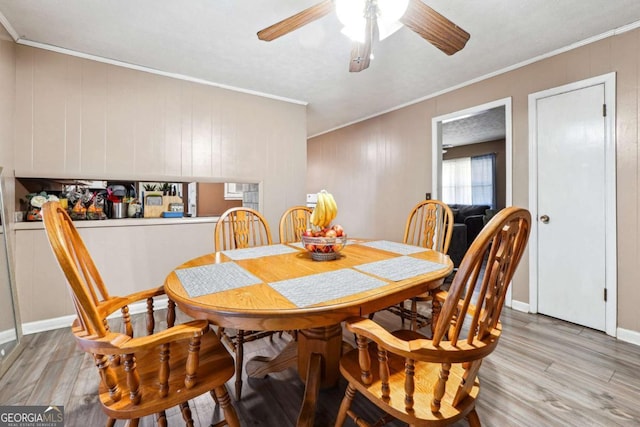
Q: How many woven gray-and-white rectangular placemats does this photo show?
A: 6